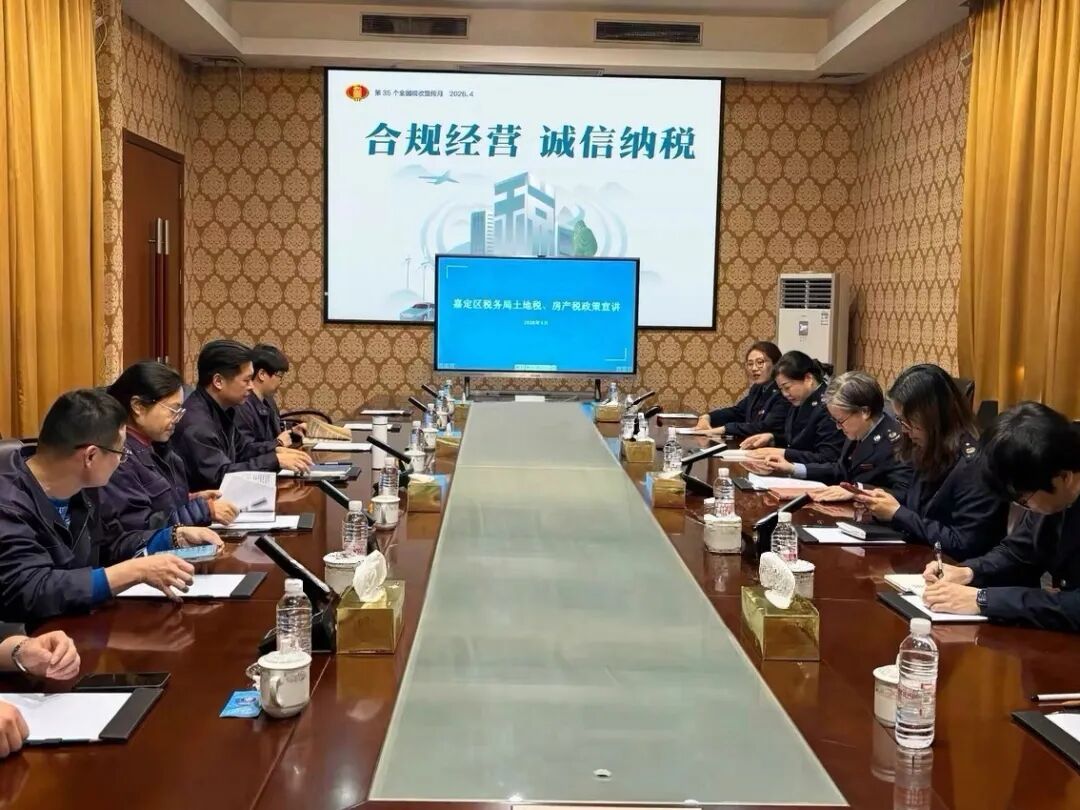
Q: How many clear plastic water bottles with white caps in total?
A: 14